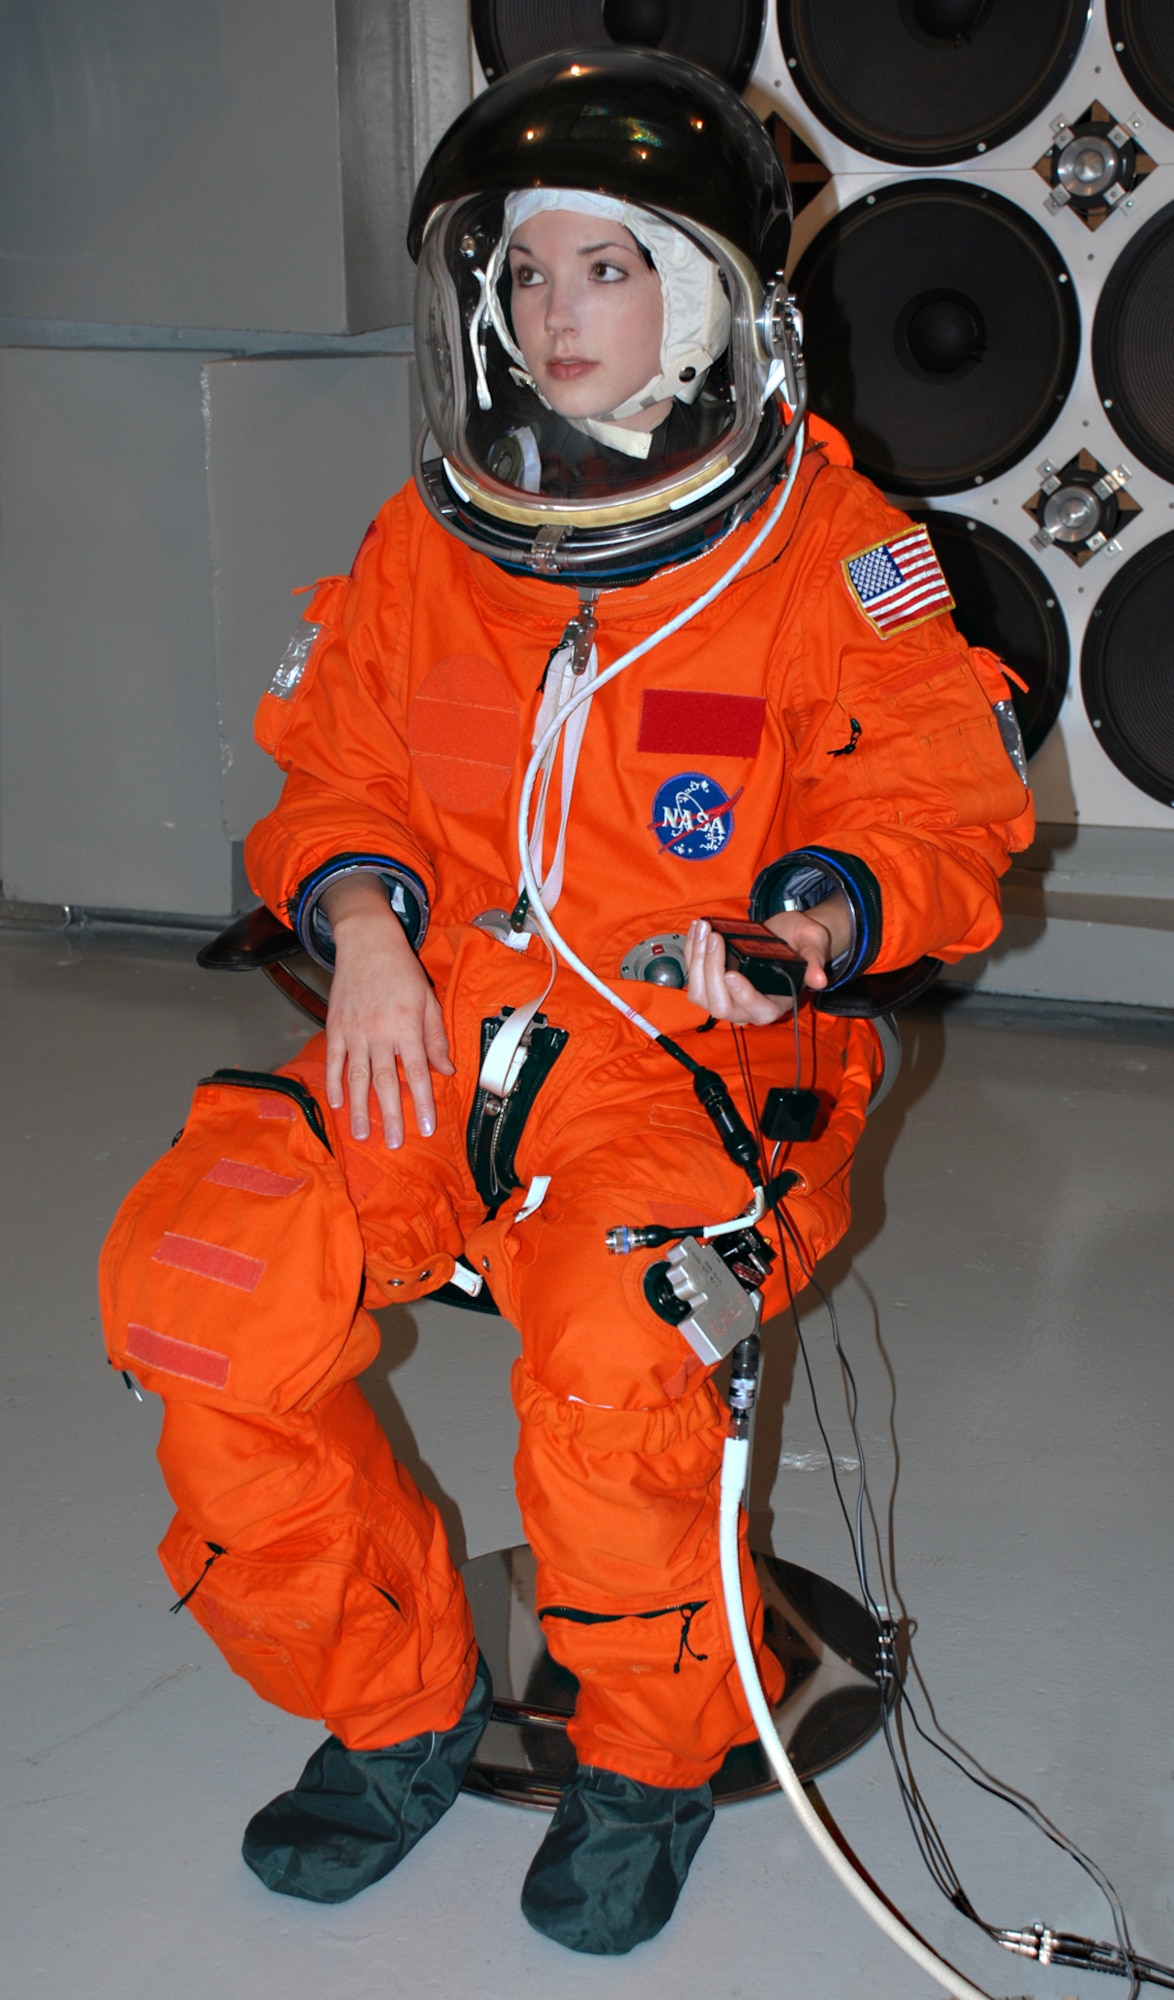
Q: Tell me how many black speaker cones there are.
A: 7